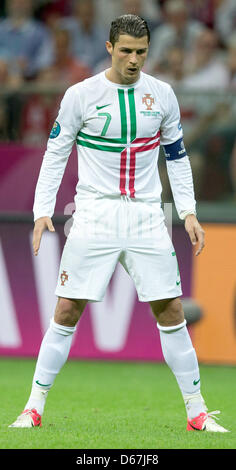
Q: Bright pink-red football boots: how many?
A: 2